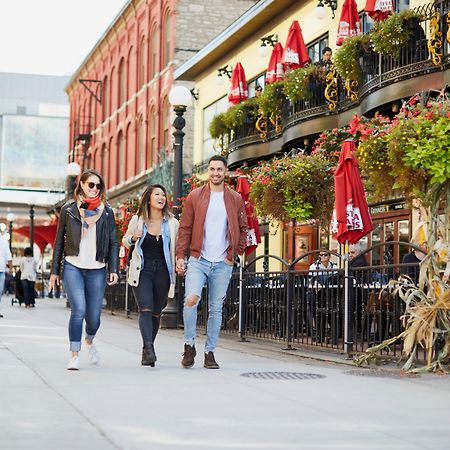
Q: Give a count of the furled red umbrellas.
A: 7